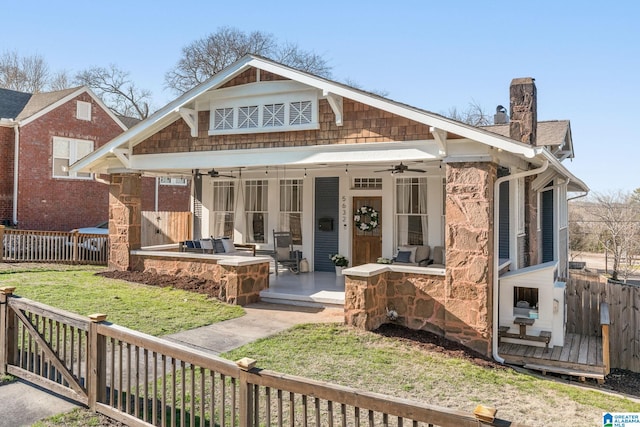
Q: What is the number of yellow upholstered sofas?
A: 0